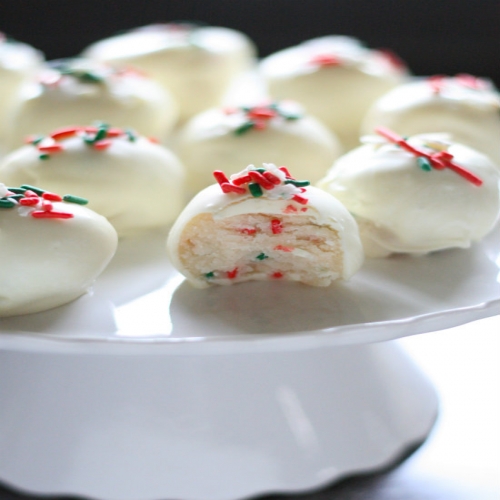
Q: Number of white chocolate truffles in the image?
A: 10